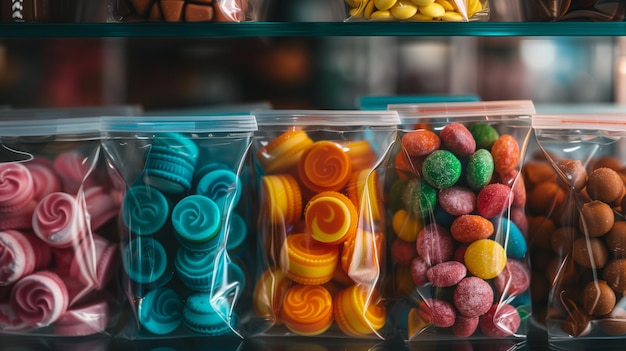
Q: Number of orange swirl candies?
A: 11